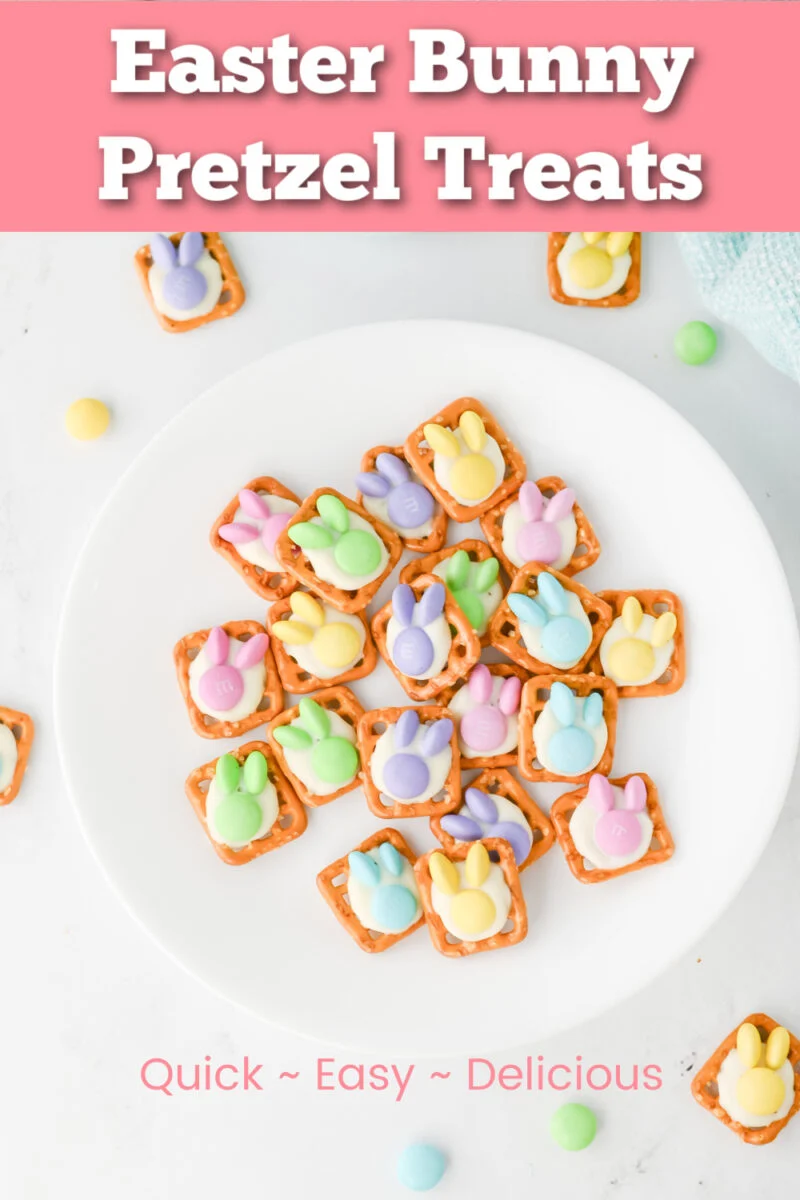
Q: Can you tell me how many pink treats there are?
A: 5